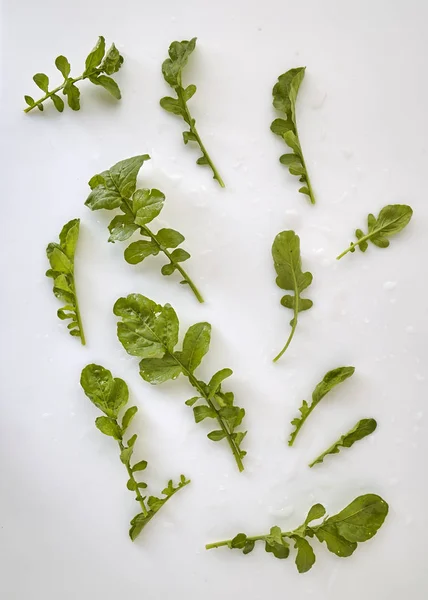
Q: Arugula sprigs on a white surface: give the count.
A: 13